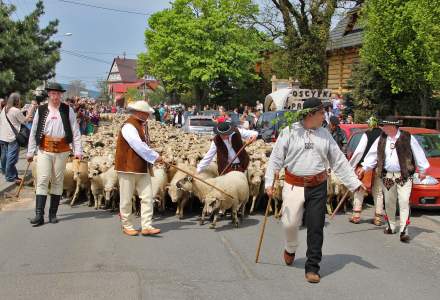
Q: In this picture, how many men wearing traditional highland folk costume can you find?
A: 6